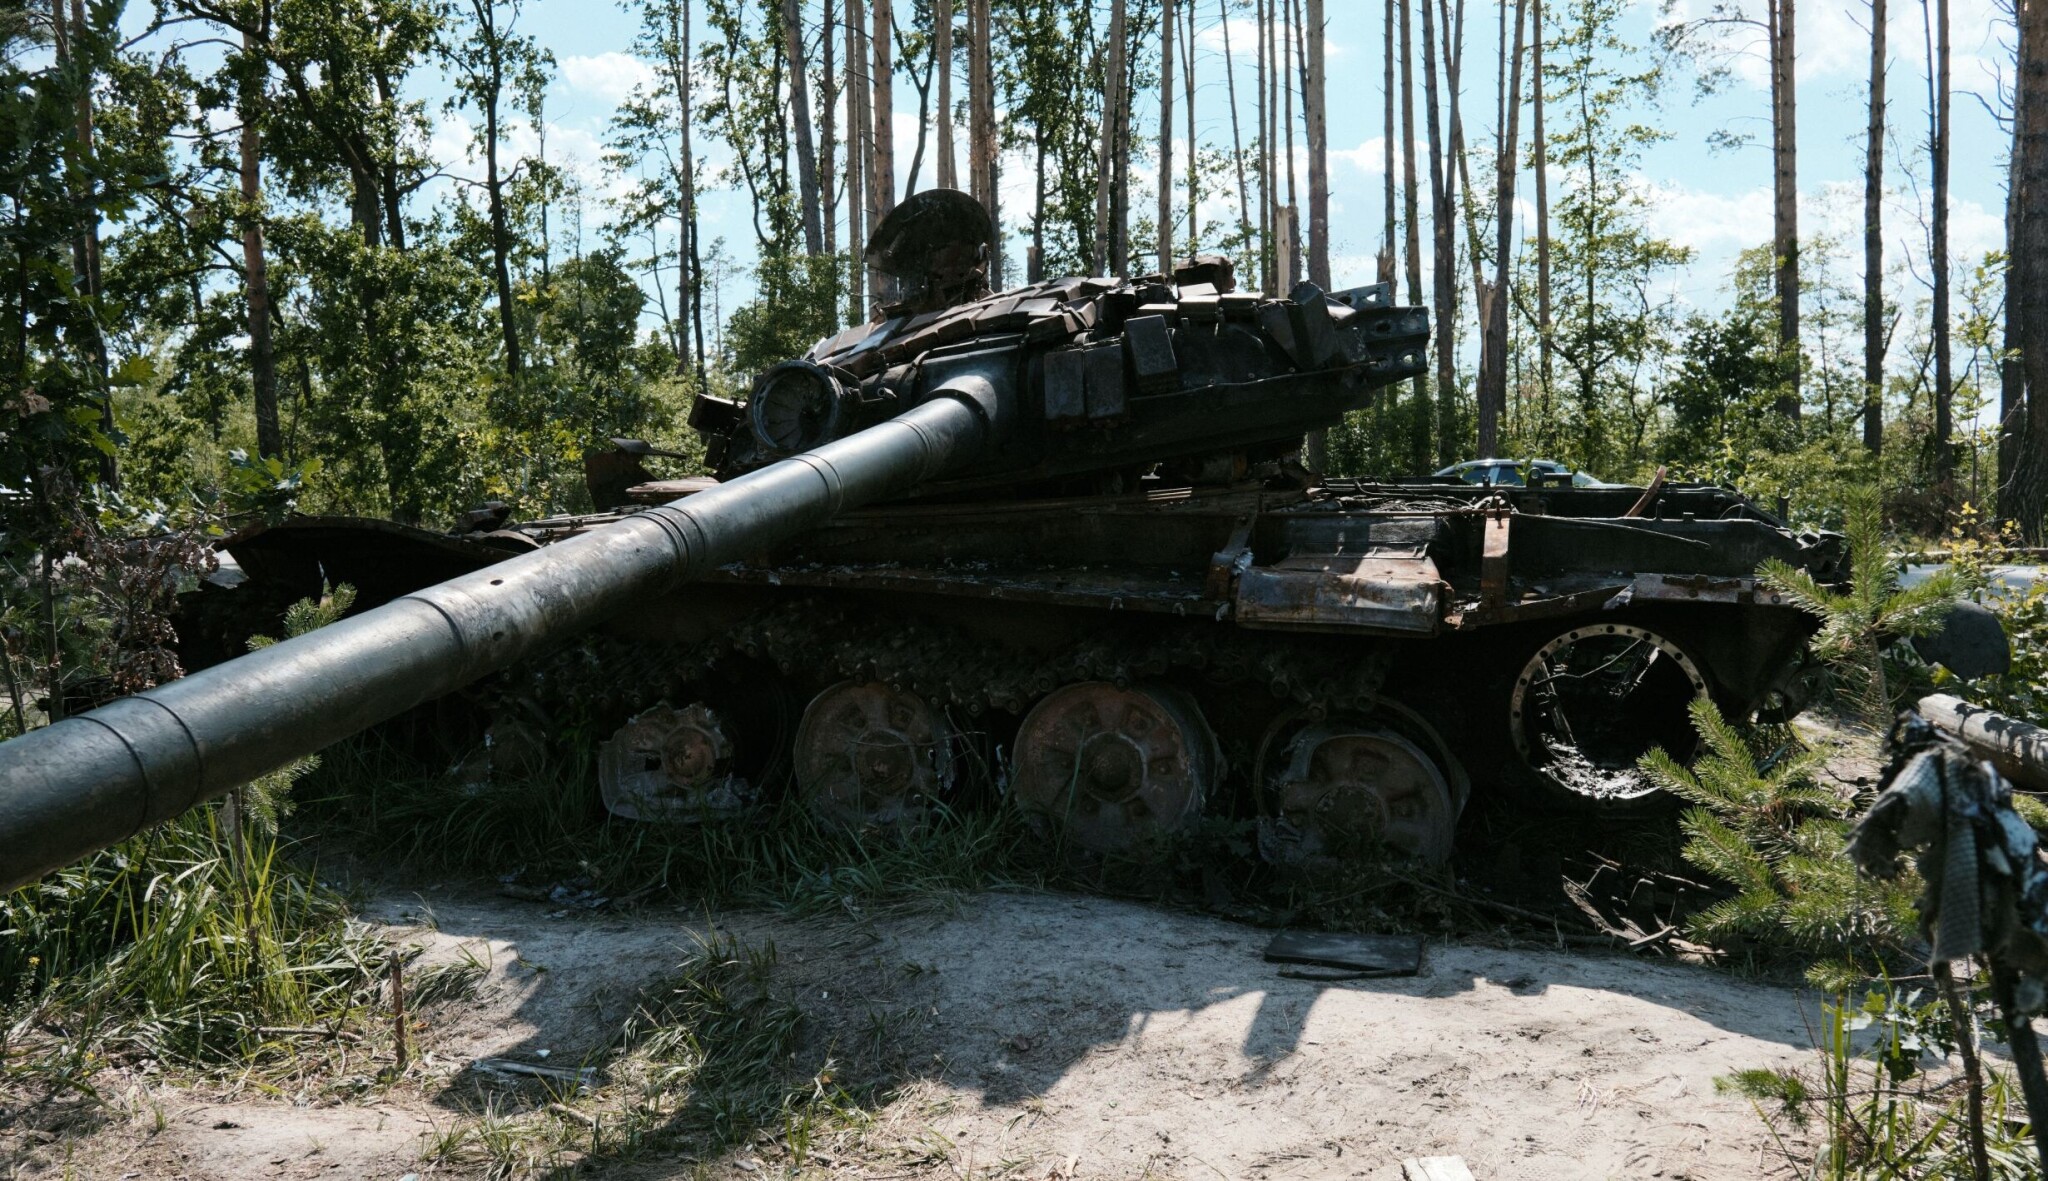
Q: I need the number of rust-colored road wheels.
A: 4